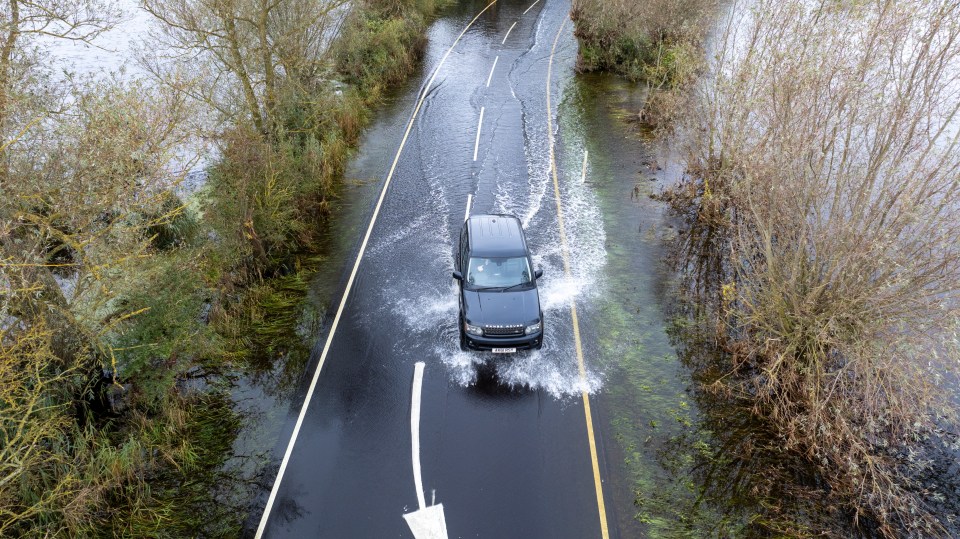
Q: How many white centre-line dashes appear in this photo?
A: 5